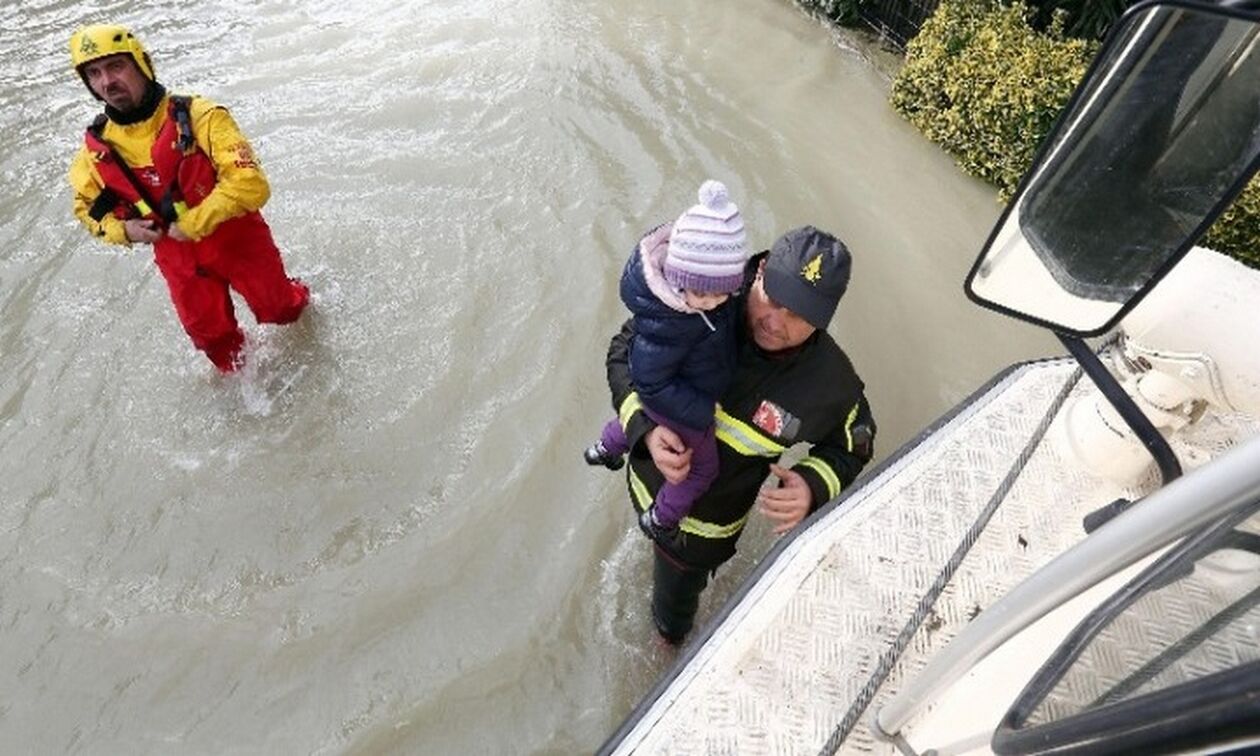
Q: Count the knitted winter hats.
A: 1